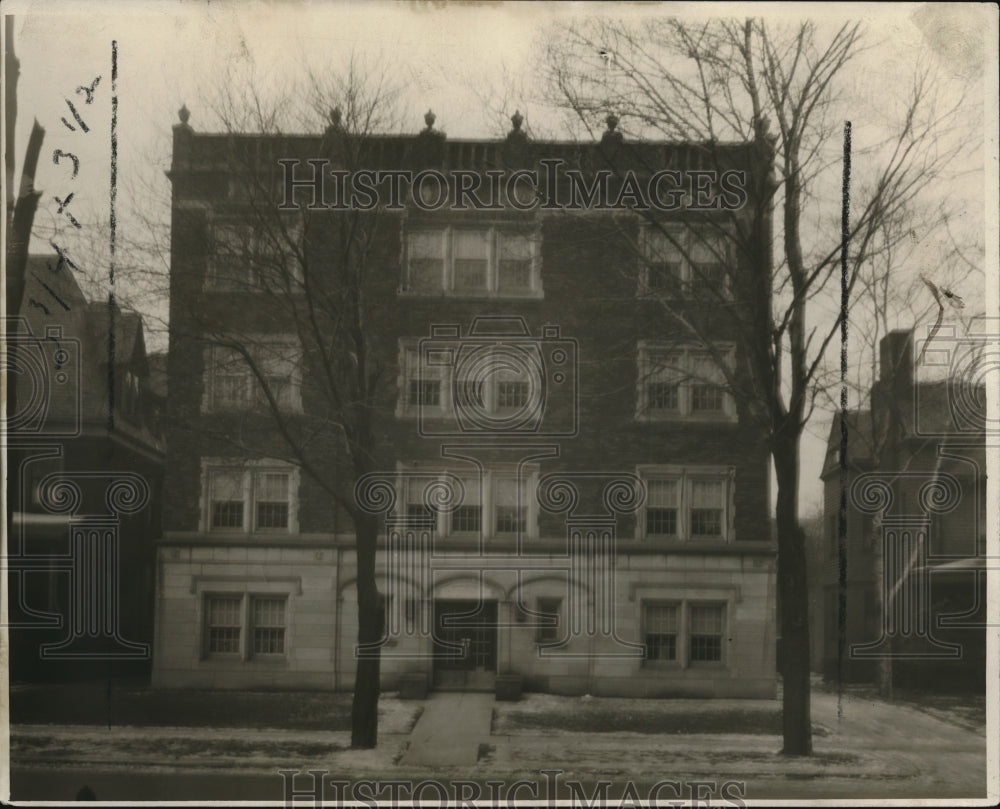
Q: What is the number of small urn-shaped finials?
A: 6